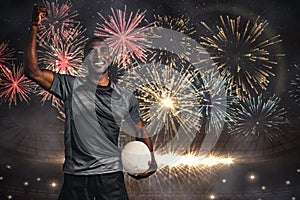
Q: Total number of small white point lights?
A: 13